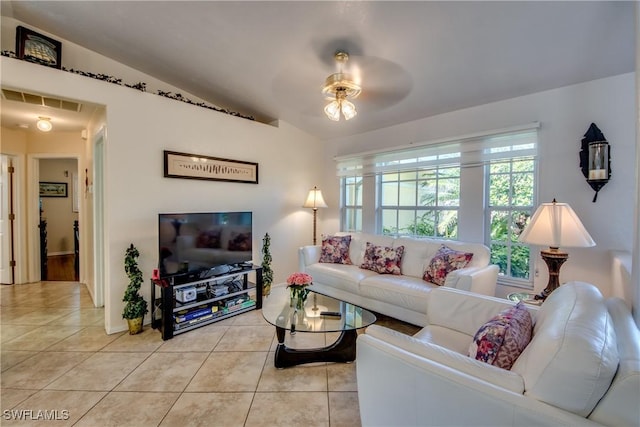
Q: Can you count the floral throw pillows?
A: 4